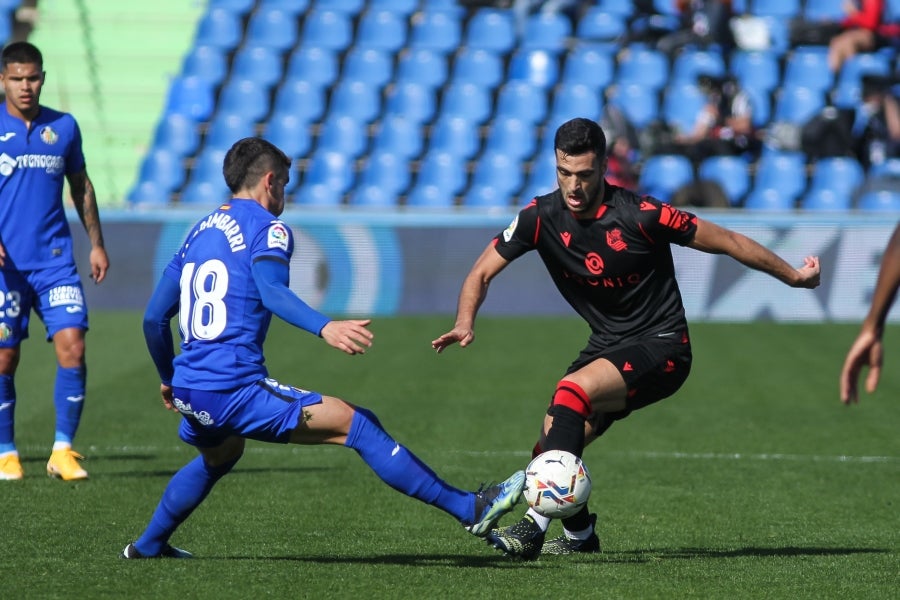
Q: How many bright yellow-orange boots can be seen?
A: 2